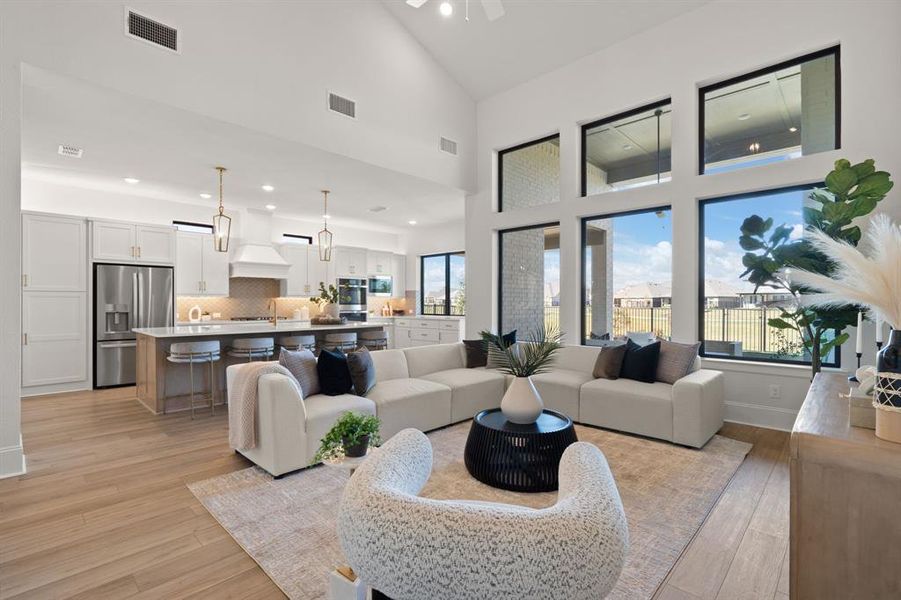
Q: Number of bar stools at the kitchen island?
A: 5